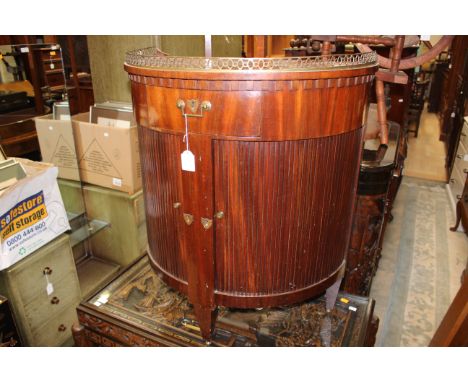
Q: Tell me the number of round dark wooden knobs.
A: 3